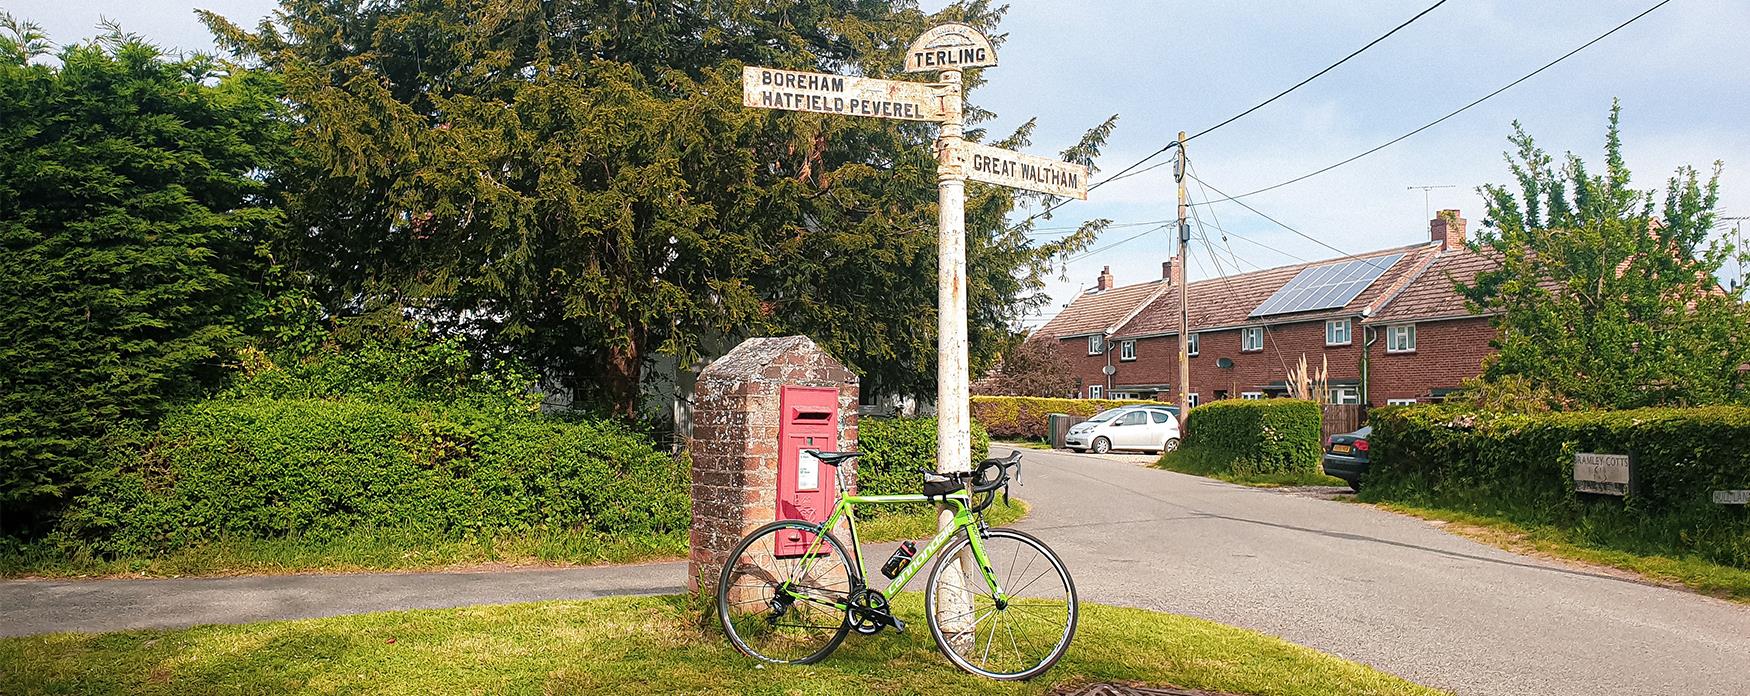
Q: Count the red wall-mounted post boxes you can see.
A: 1